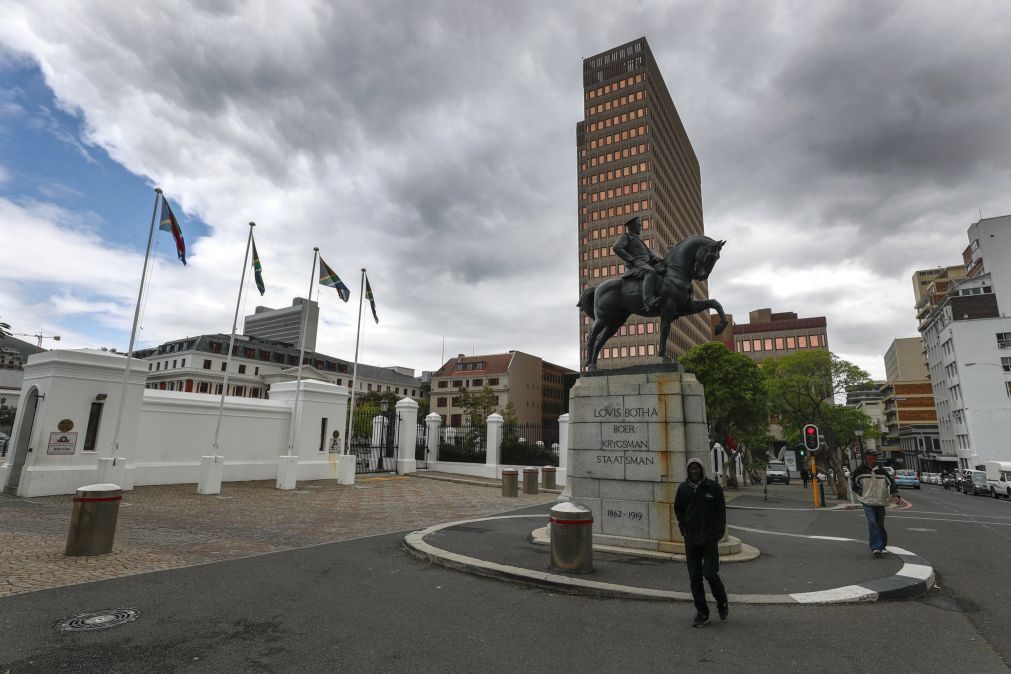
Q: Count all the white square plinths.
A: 4